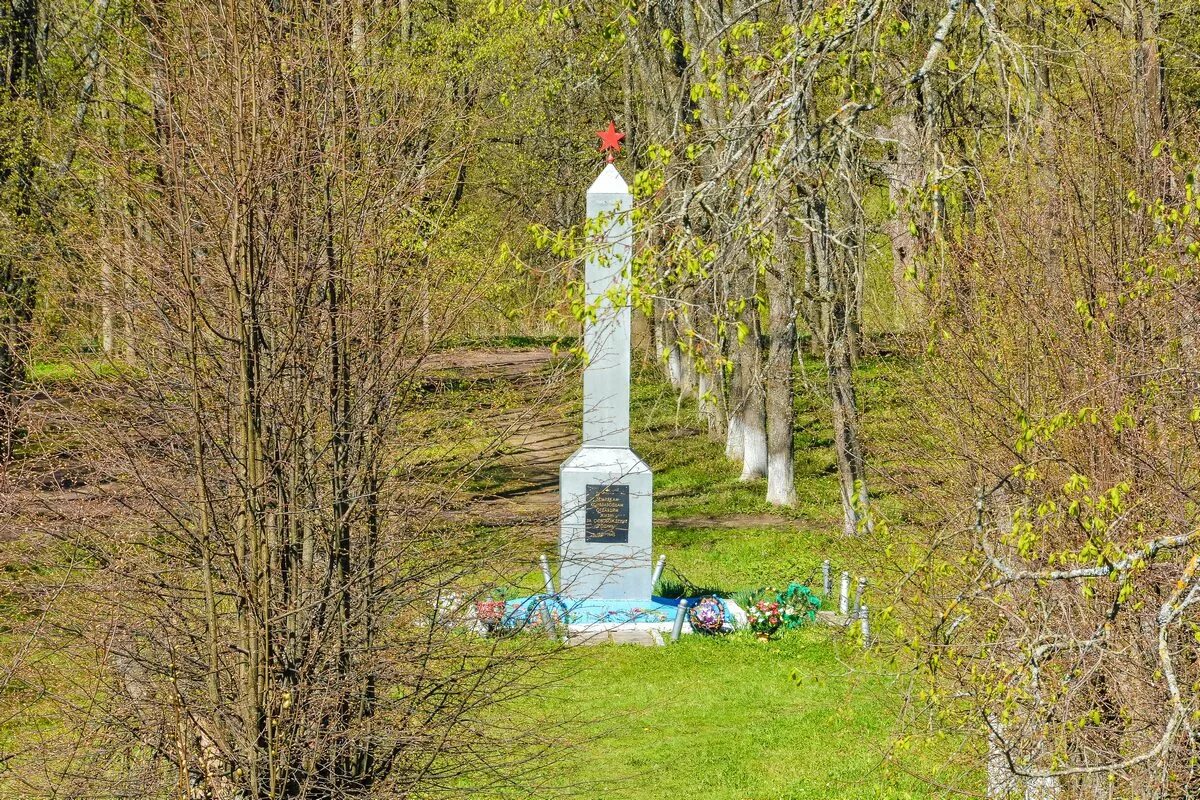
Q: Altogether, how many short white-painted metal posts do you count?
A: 8